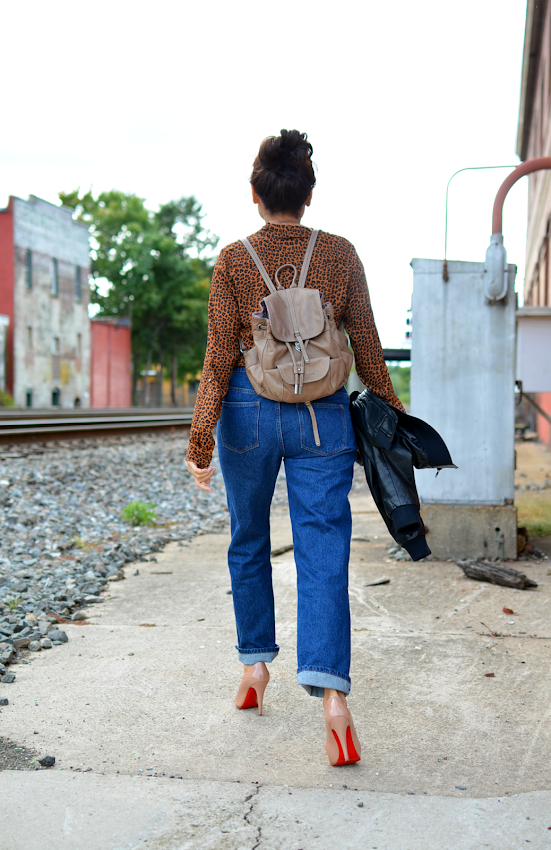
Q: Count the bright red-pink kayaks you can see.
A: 0